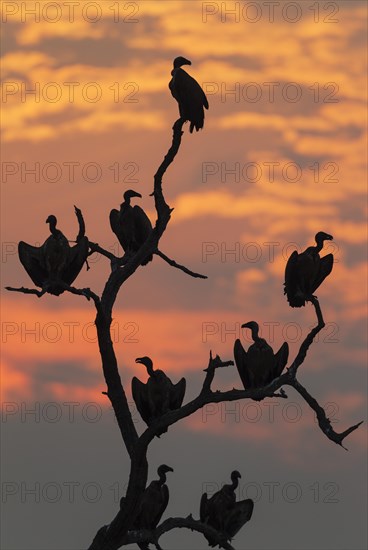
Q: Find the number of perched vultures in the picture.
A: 8